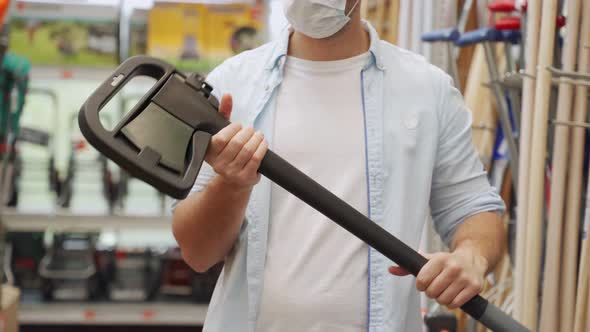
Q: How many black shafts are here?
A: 1